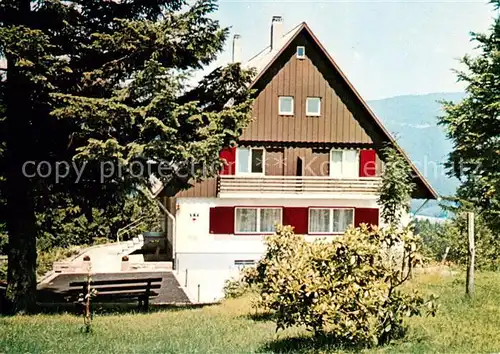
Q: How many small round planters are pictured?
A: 2